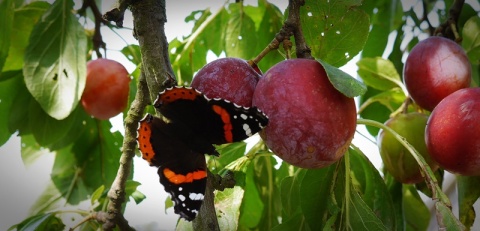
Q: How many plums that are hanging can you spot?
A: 6